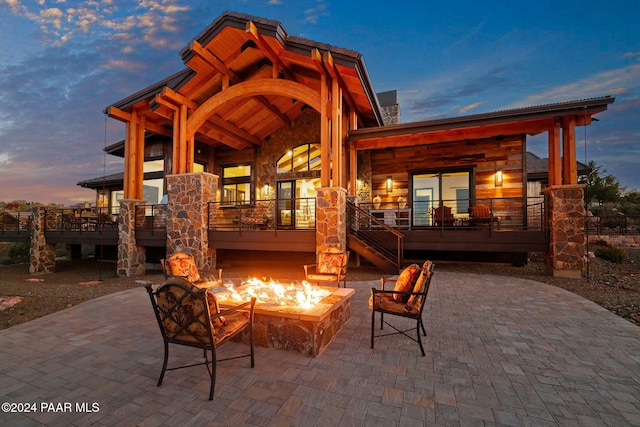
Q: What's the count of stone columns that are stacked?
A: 5